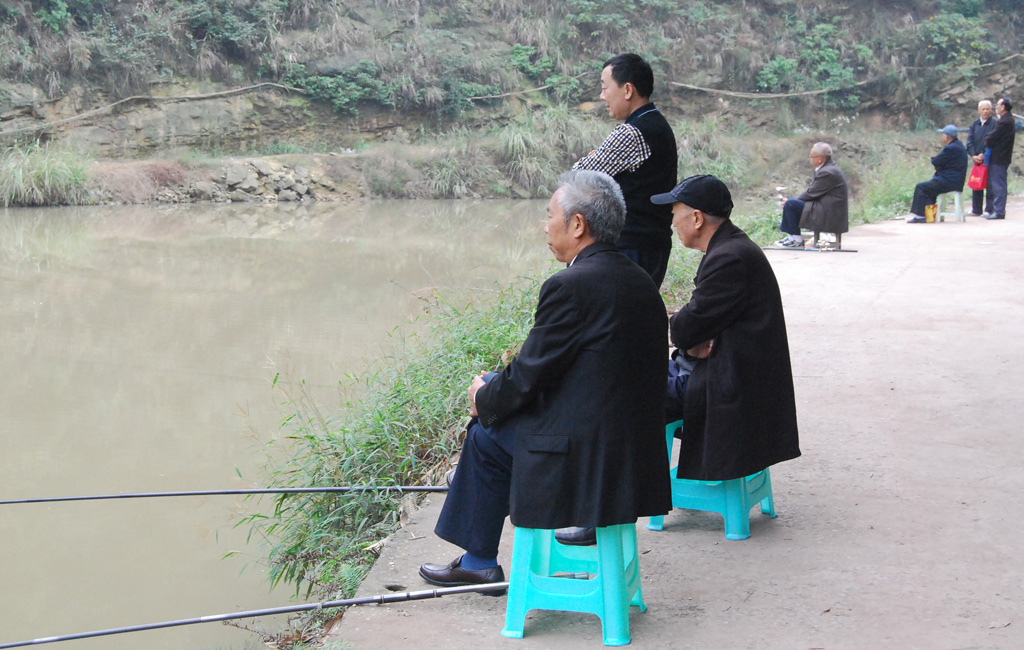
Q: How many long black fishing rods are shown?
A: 2